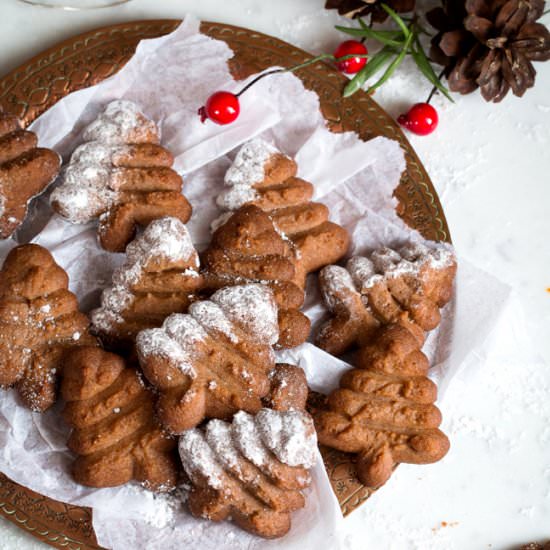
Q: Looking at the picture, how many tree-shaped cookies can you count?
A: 11